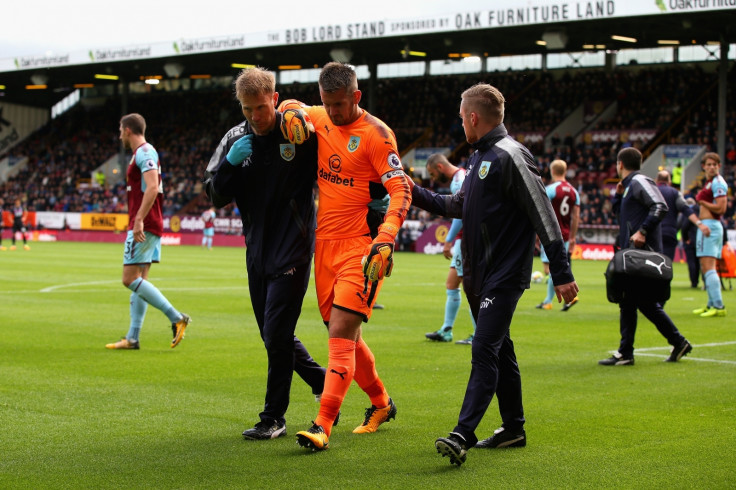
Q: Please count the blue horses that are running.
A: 0